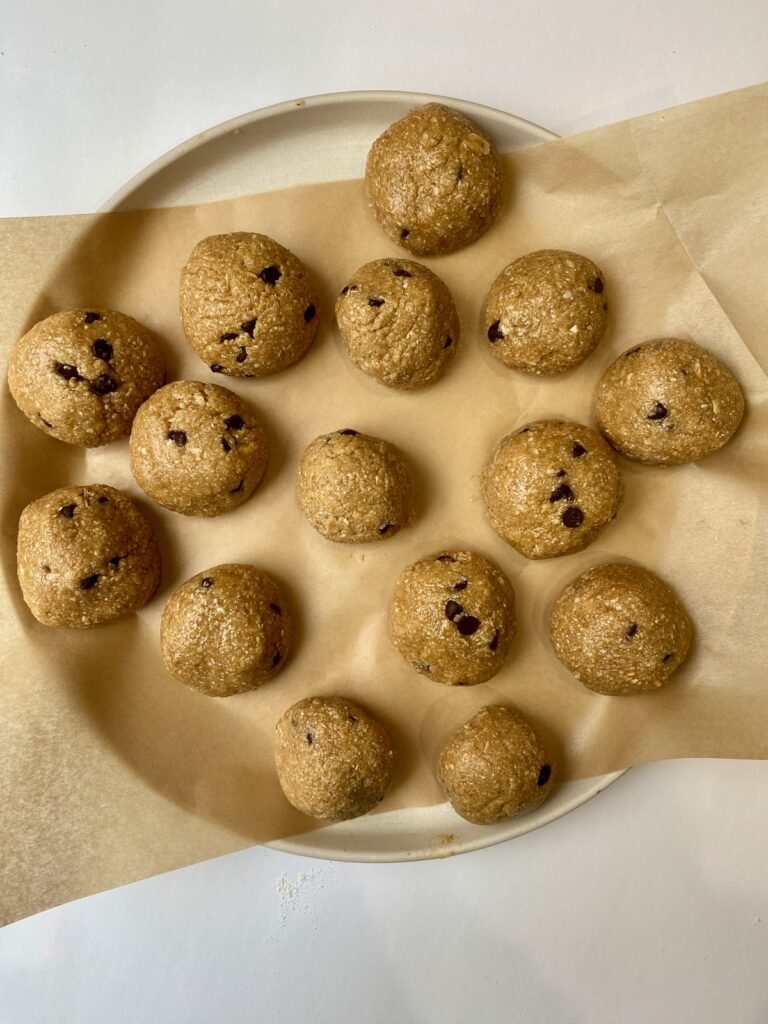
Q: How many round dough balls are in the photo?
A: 15